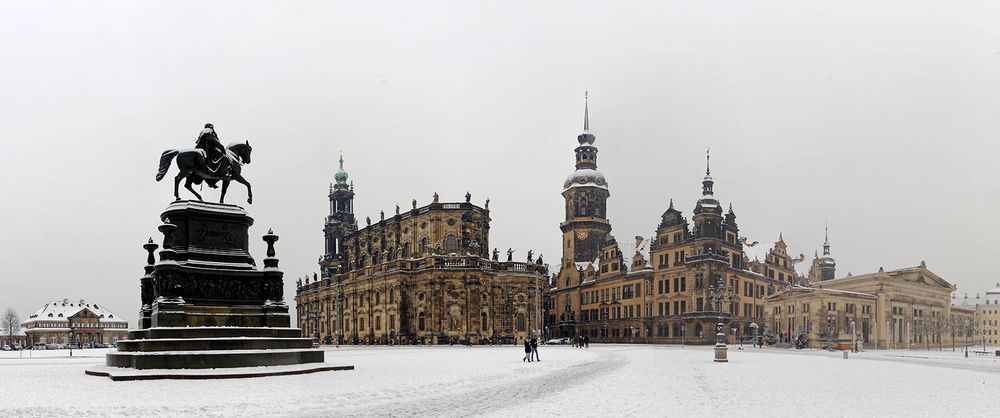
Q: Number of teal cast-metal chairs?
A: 0